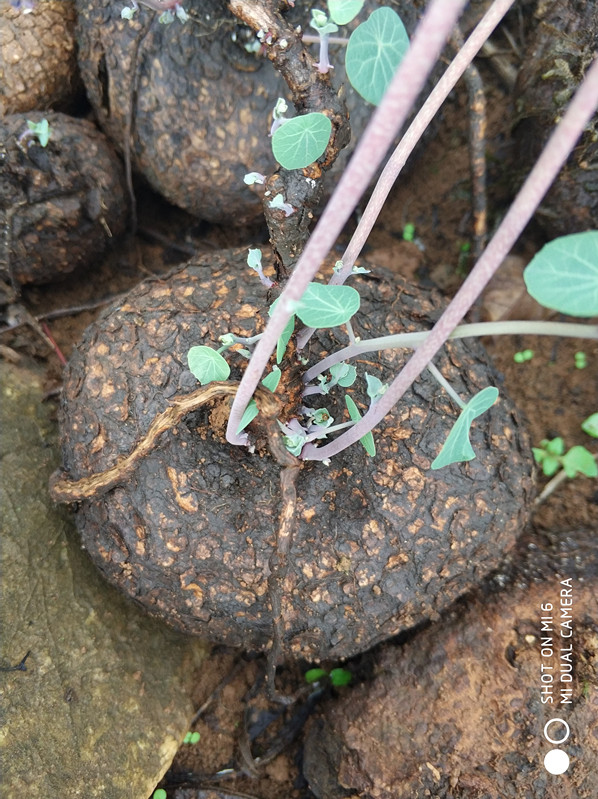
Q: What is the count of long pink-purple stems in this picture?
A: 3